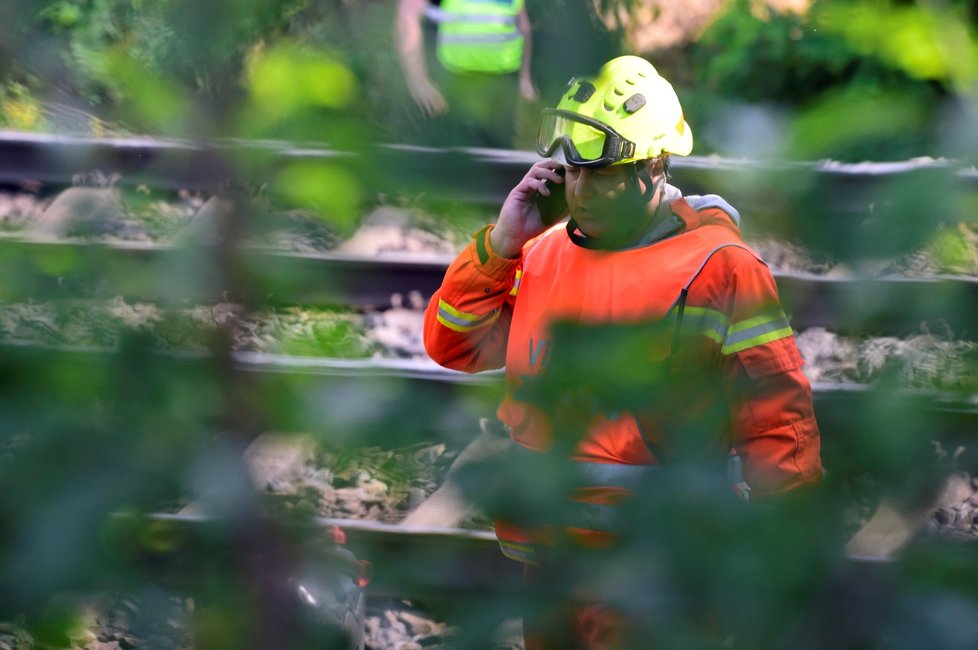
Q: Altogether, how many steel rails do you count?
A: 4